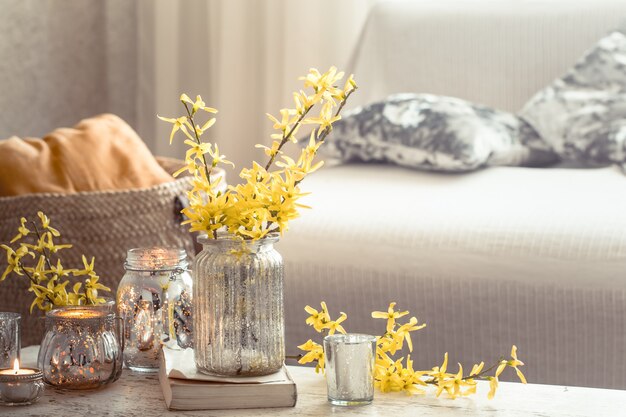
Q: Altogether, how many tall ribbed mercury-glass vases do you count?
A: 1